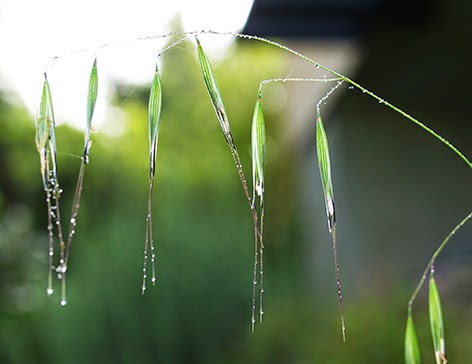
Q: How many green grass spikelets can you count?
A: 8